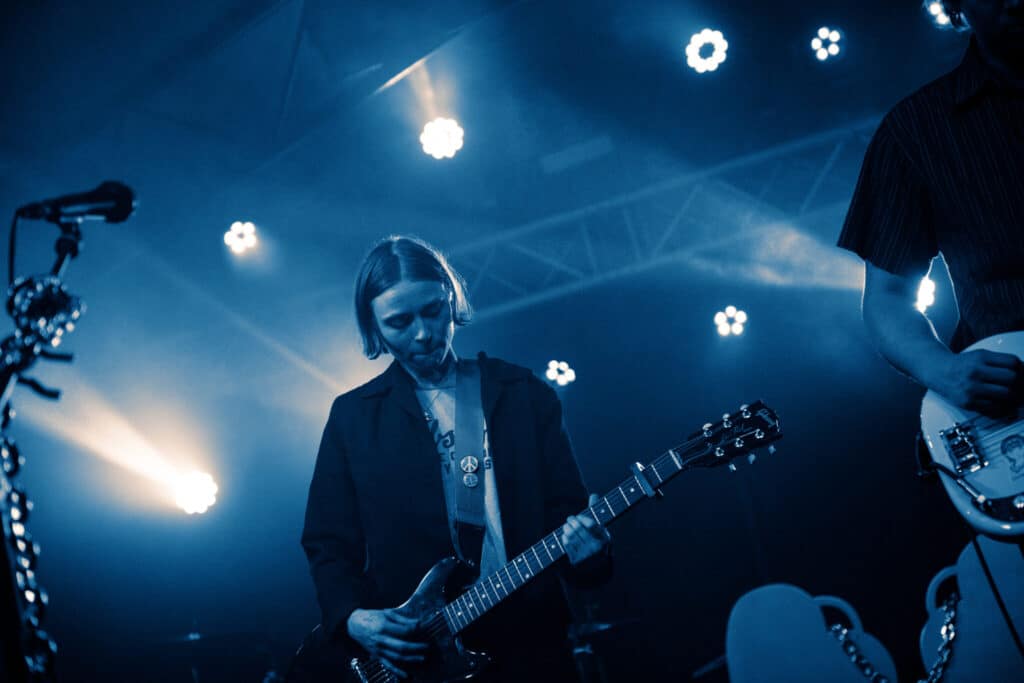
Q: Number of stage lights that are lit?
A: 9